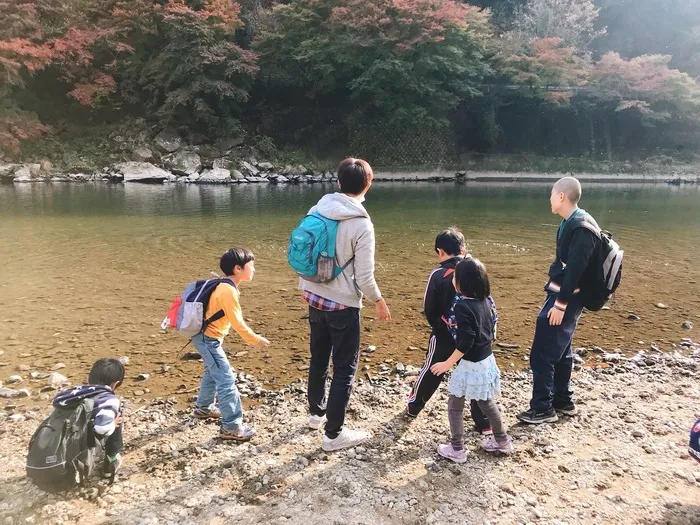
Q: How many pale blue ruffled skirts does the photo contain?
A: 1